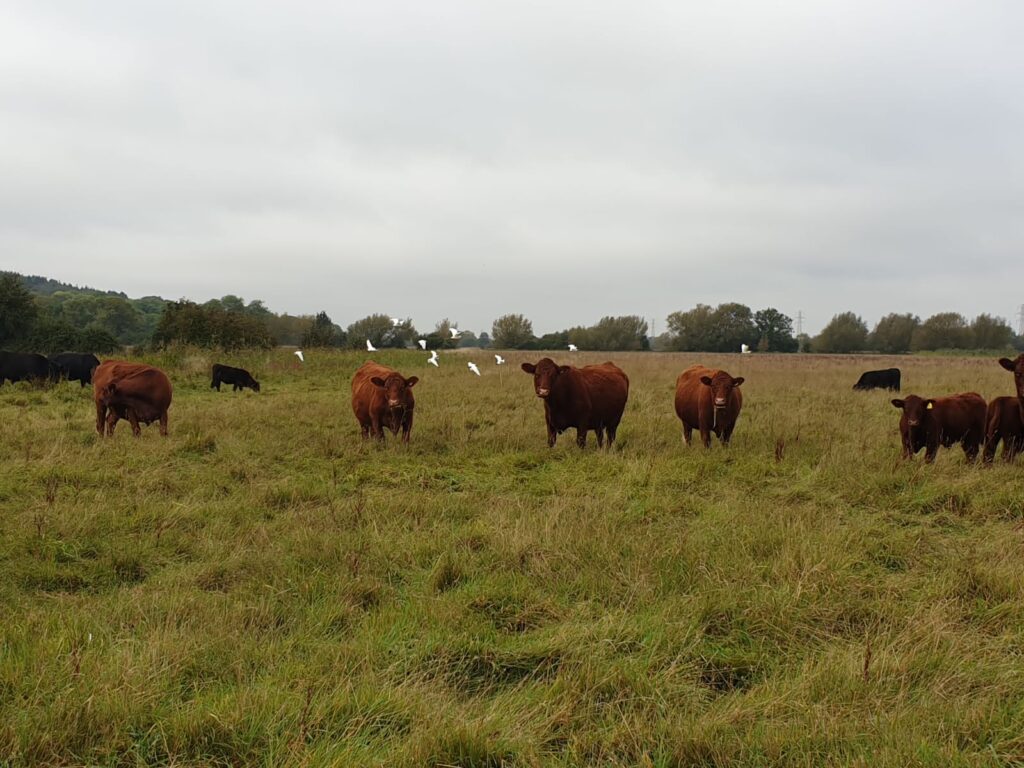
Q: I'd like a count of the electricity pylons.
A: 3